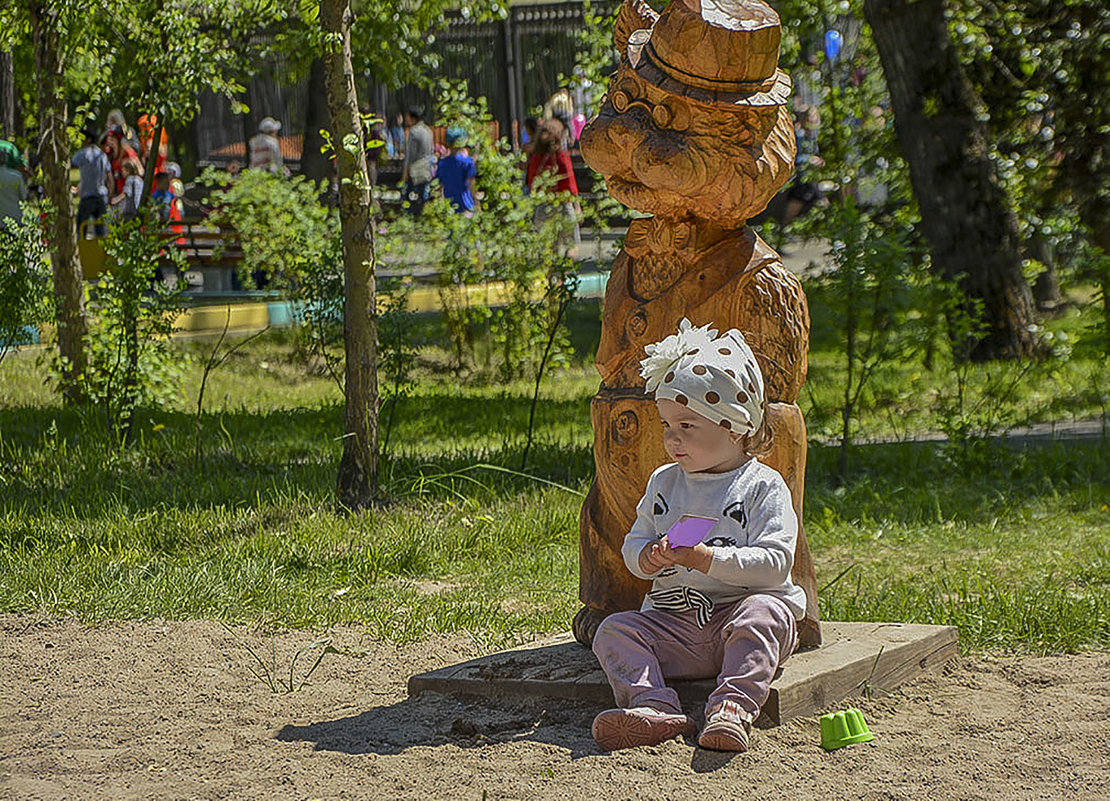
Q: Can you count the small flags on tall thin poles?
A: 0